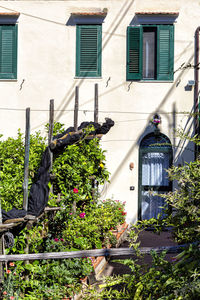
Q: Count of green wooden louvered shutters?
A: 4